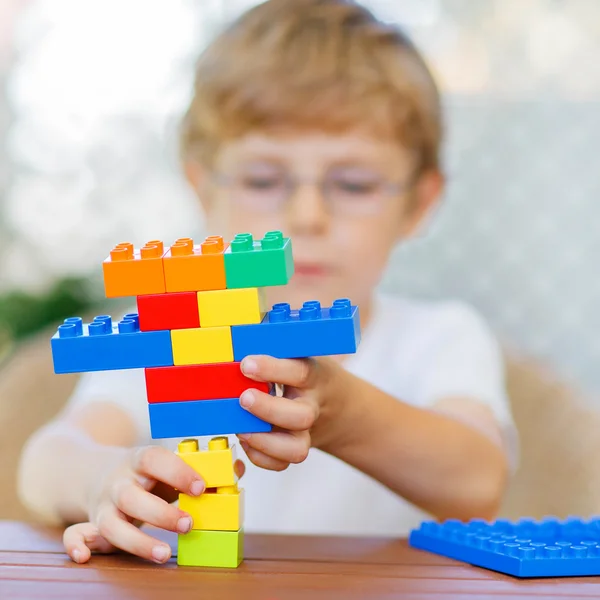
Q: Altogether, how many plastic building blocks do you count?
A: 13